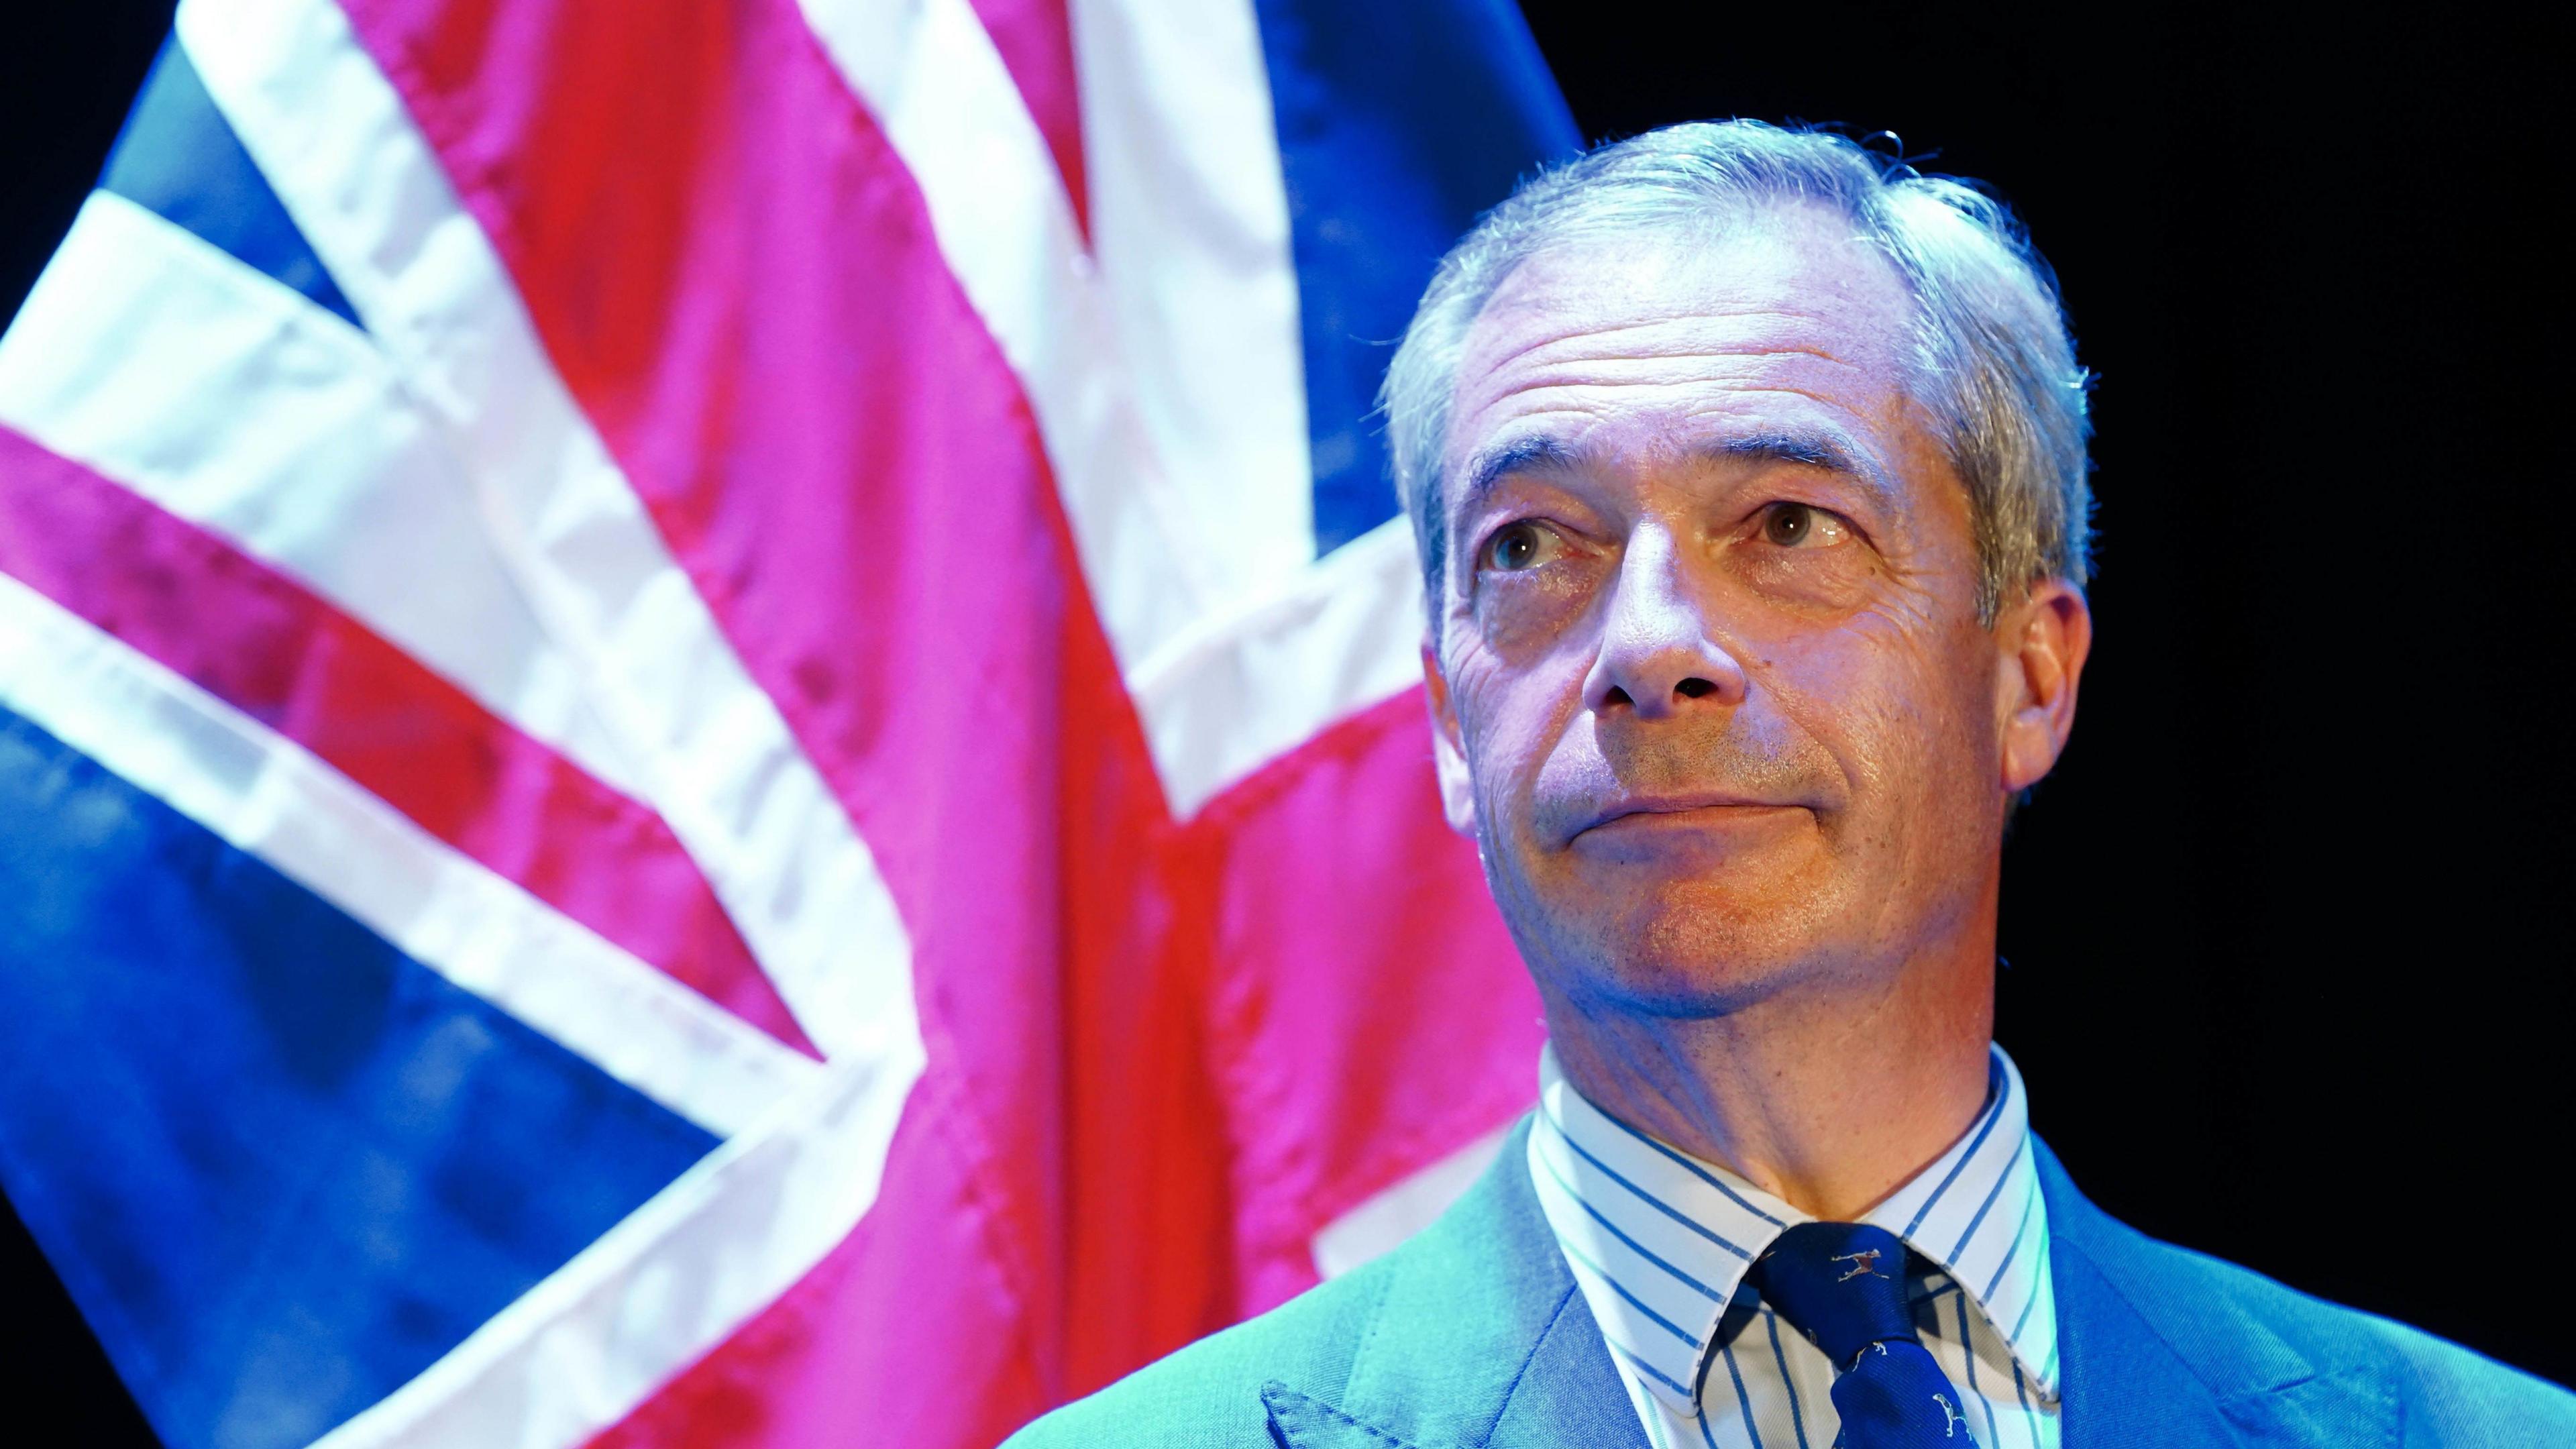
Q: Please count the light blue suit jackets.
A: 1